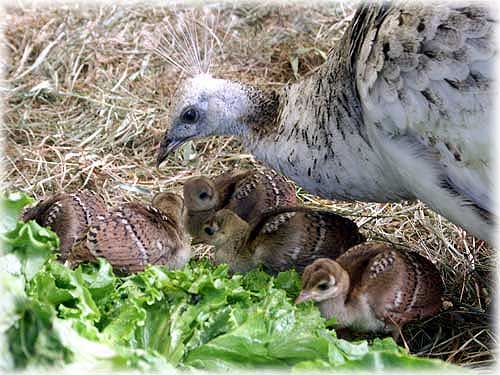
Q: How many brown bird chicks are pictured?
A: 5